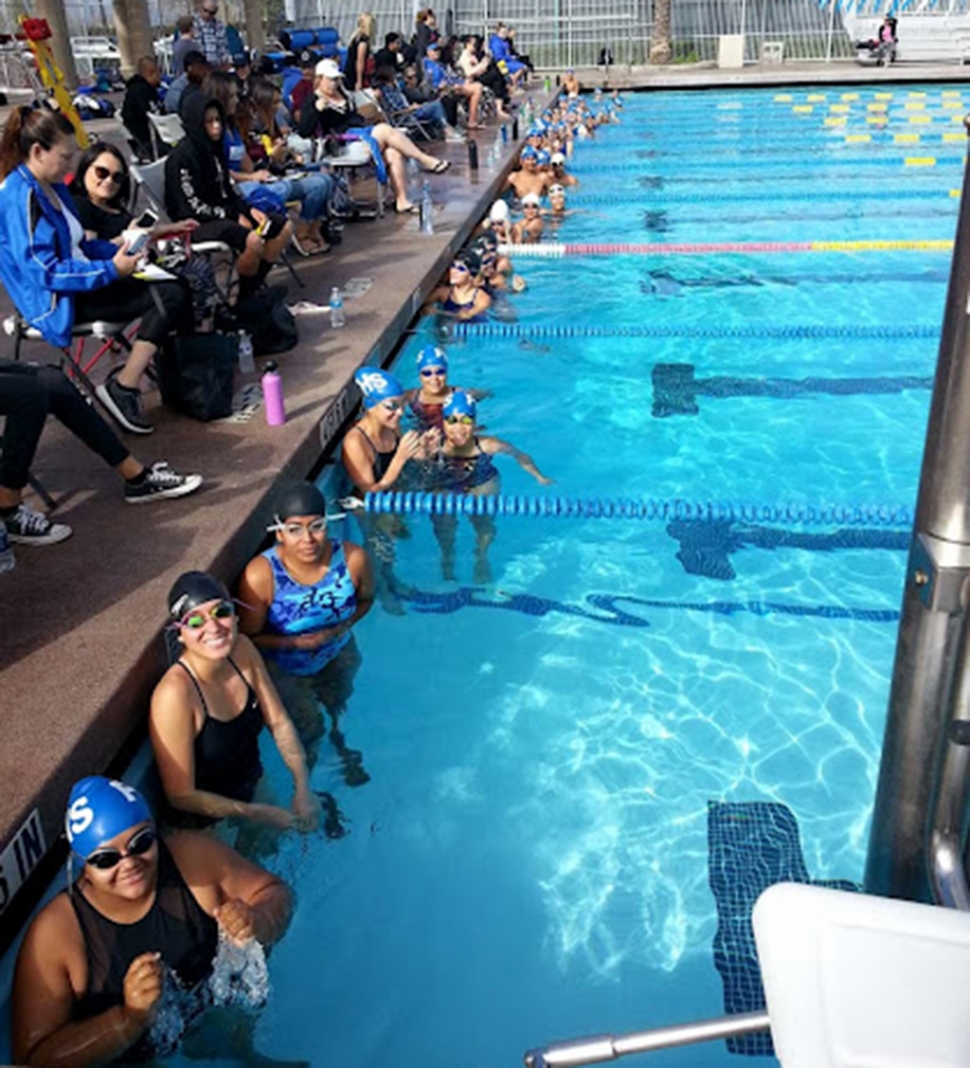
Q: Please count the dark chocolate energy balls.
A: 0